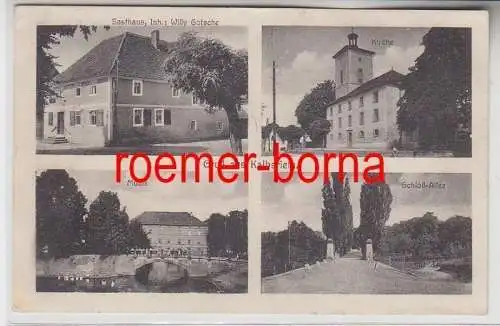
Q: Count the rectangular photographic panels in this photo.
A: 4